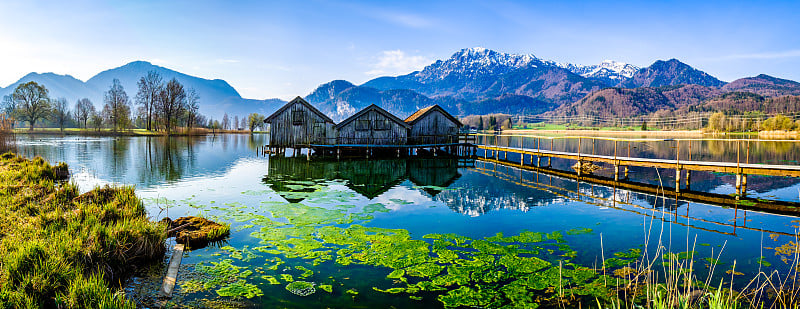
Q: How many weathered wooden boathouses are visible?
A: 3